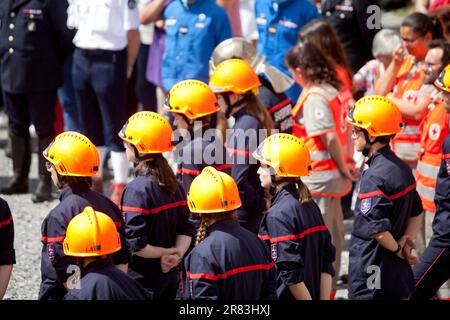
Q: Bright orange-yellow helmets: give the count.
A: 9